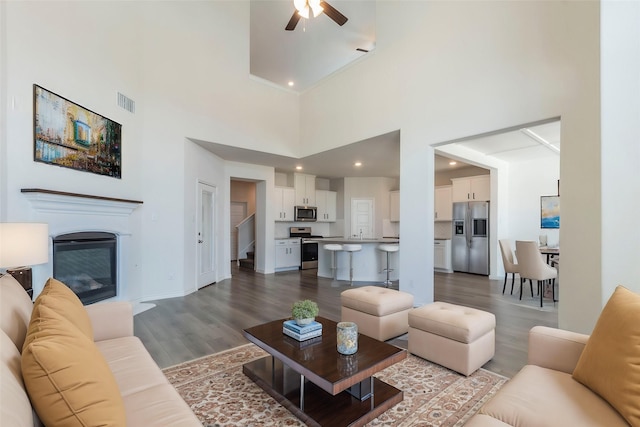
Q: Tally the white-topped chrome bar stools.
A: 3